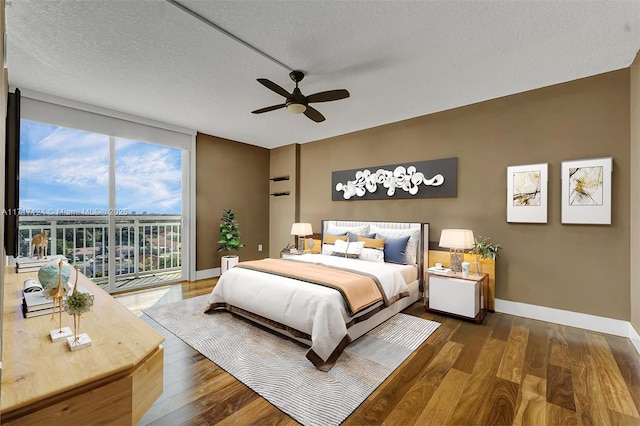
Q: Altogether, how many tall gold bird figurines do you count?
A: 2